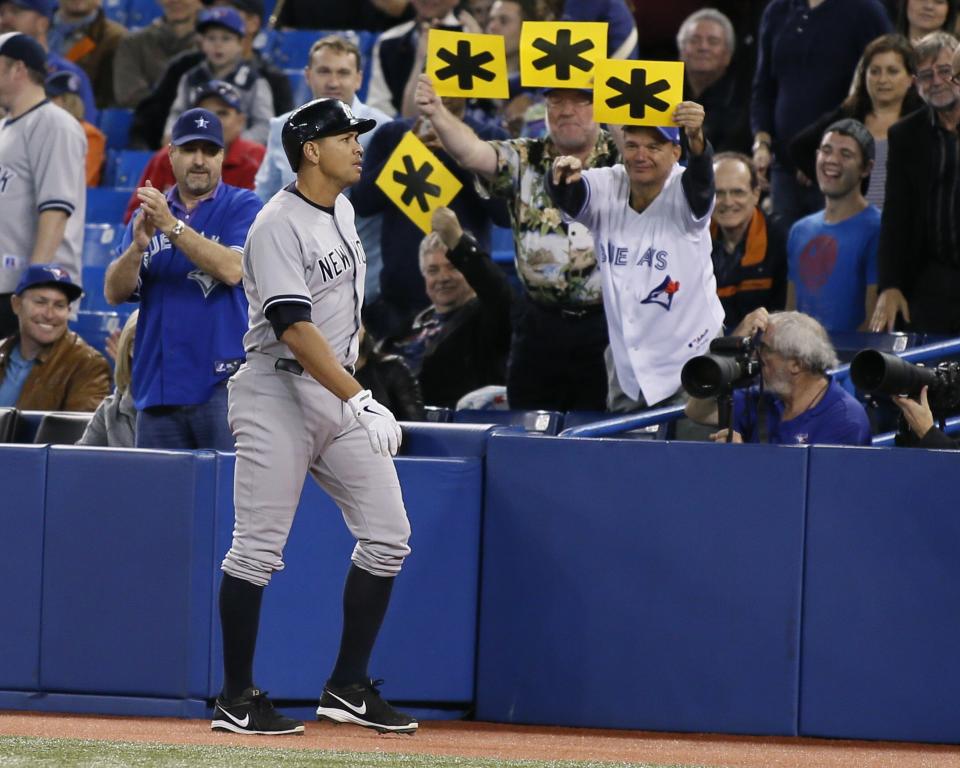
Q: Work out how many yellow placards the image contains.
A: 4